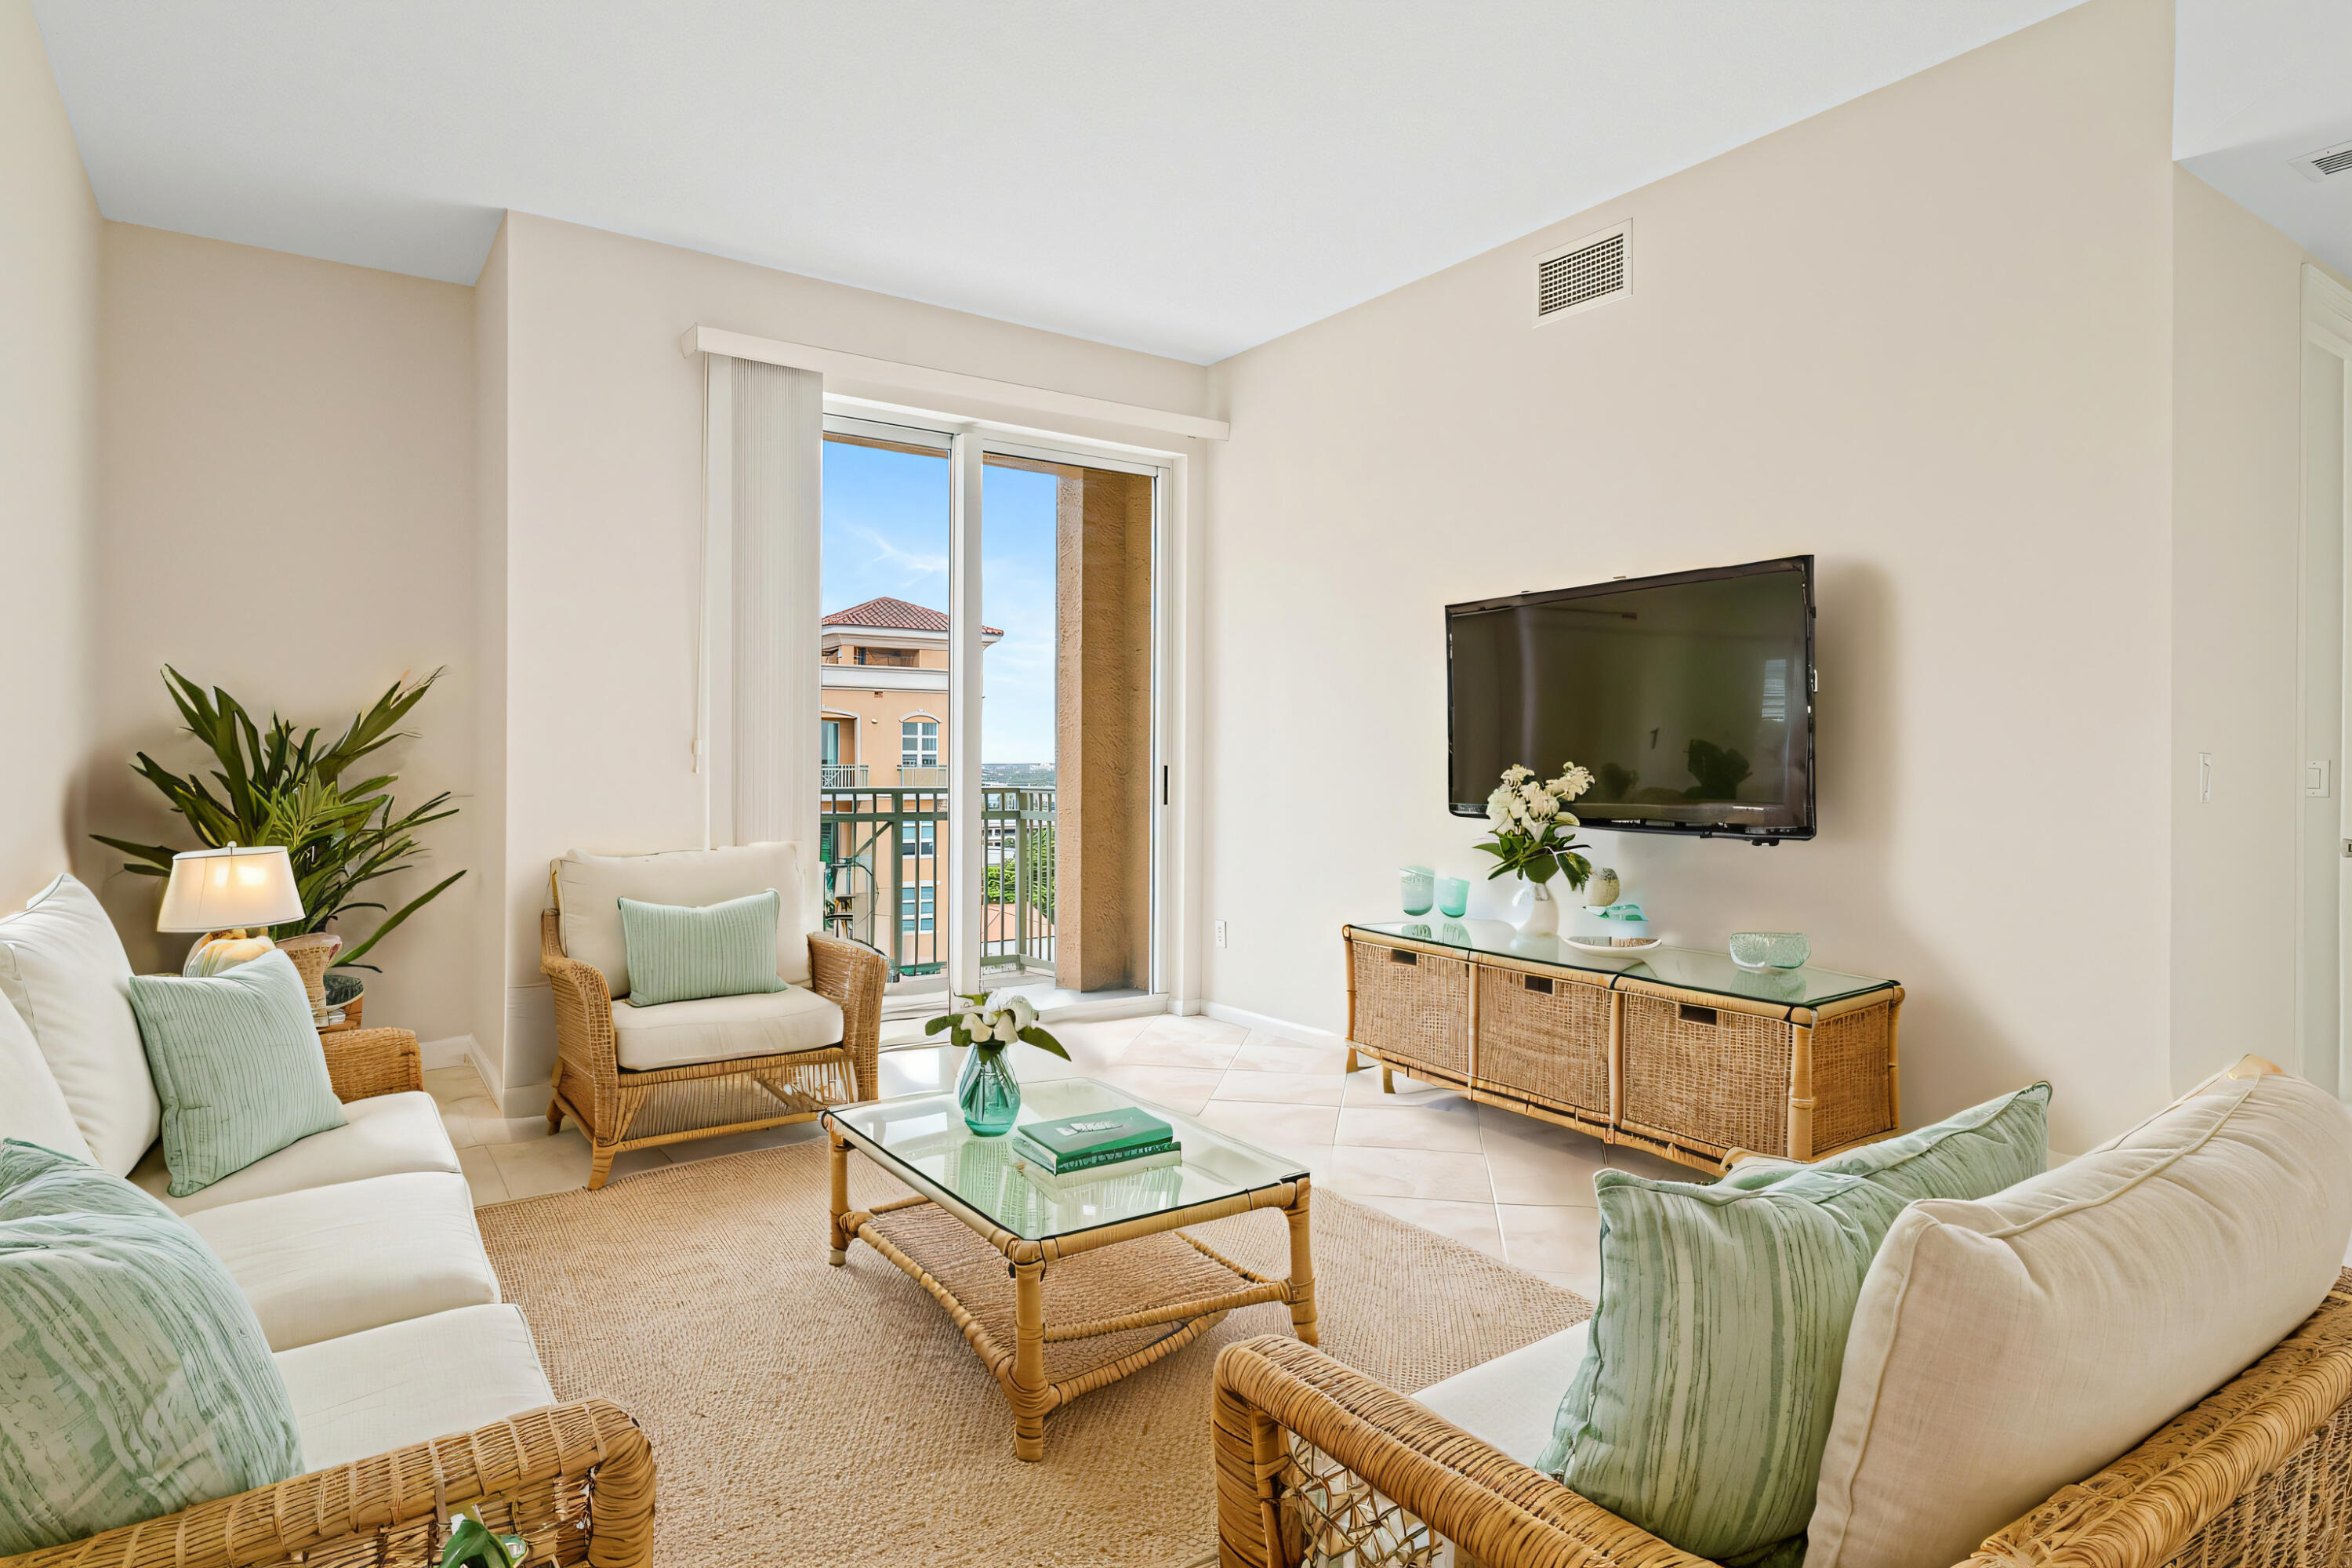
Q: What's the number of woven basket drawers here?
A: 3